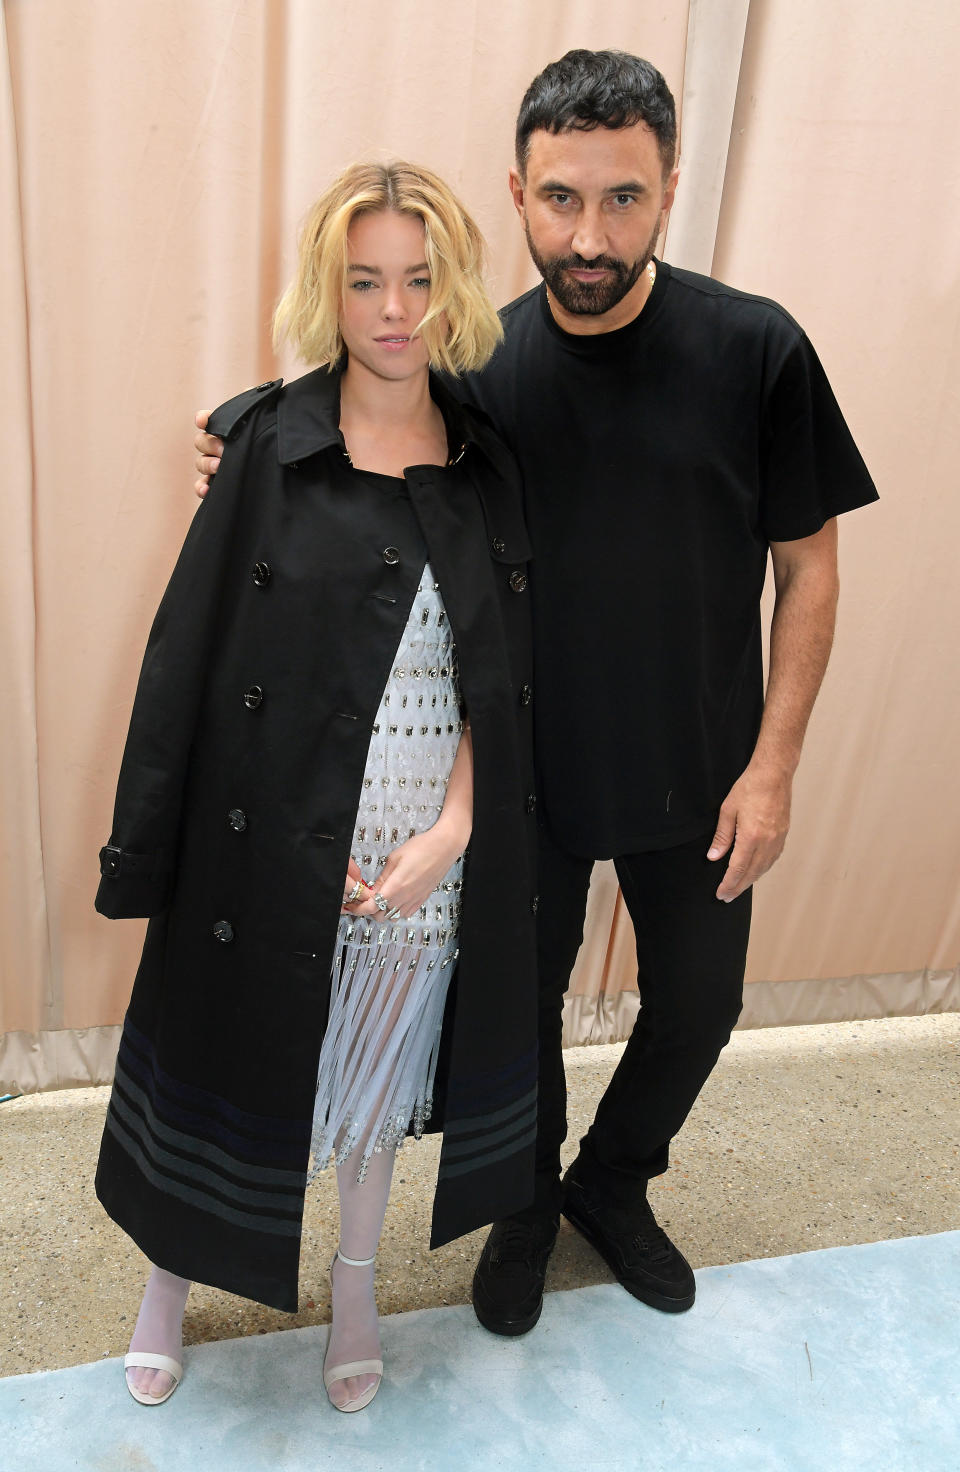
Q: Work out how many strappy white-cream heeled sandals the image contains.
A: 2